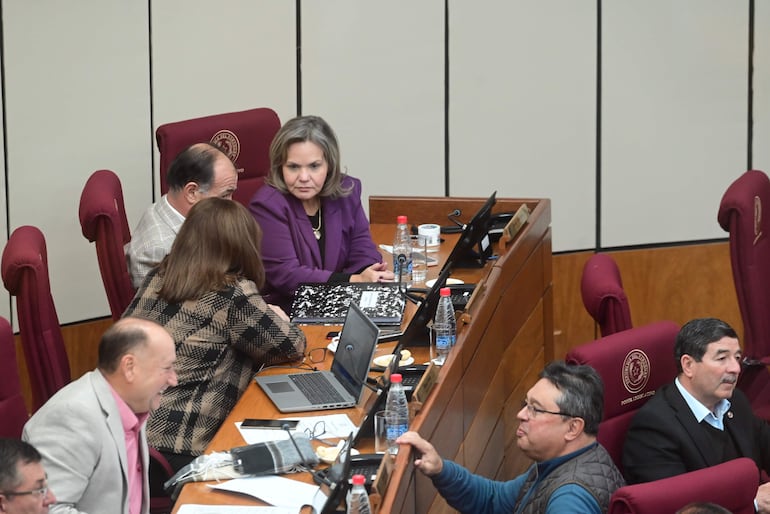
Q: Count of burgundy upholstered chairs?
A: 8